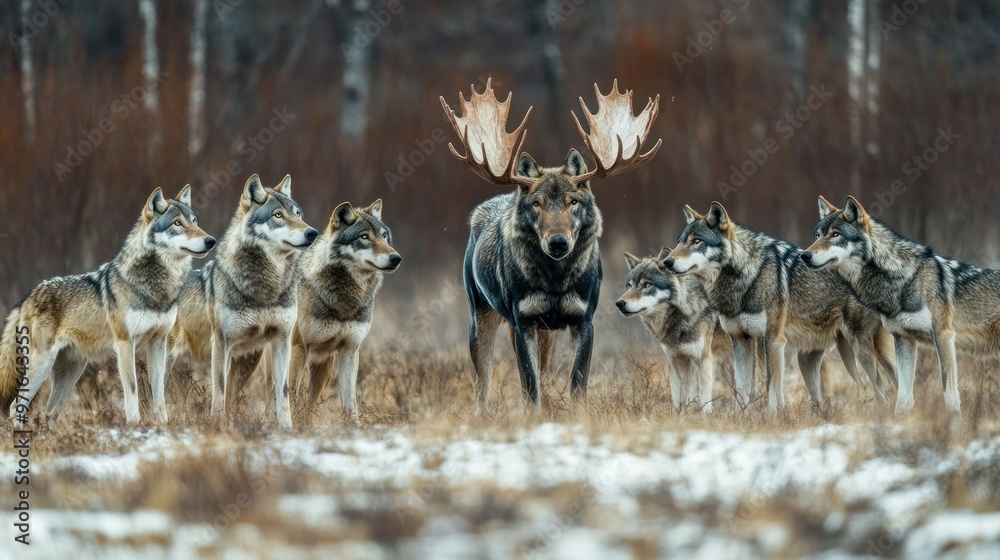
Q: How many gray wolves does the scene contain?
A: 6